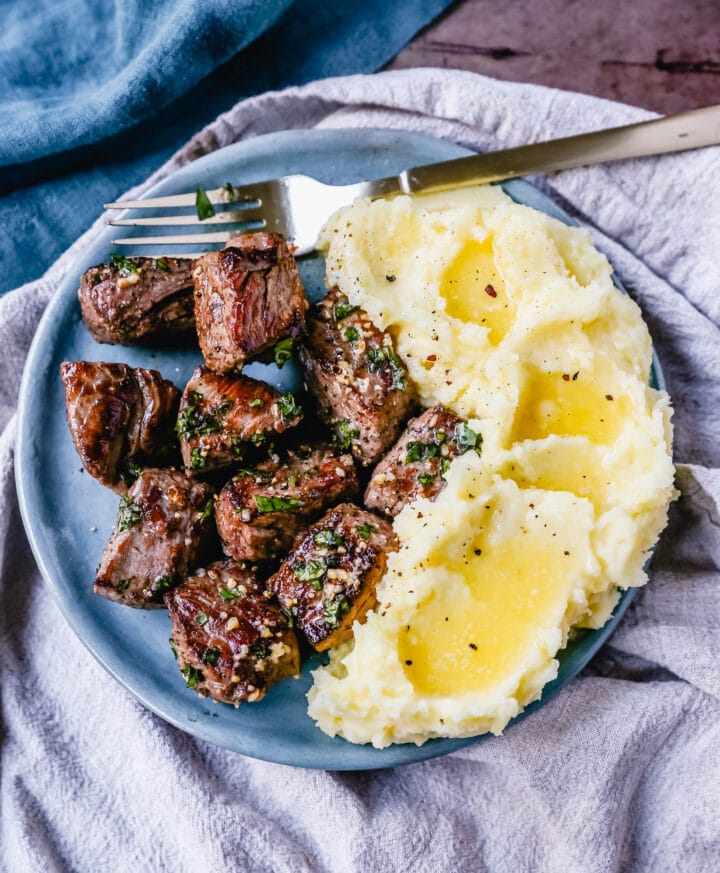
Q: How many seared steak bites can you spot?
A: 10